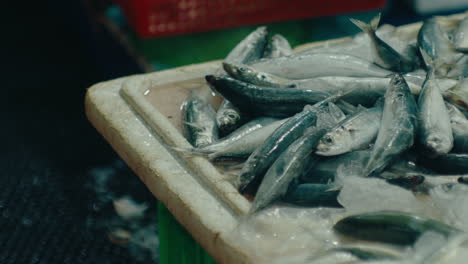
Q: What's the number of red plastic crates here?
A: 1